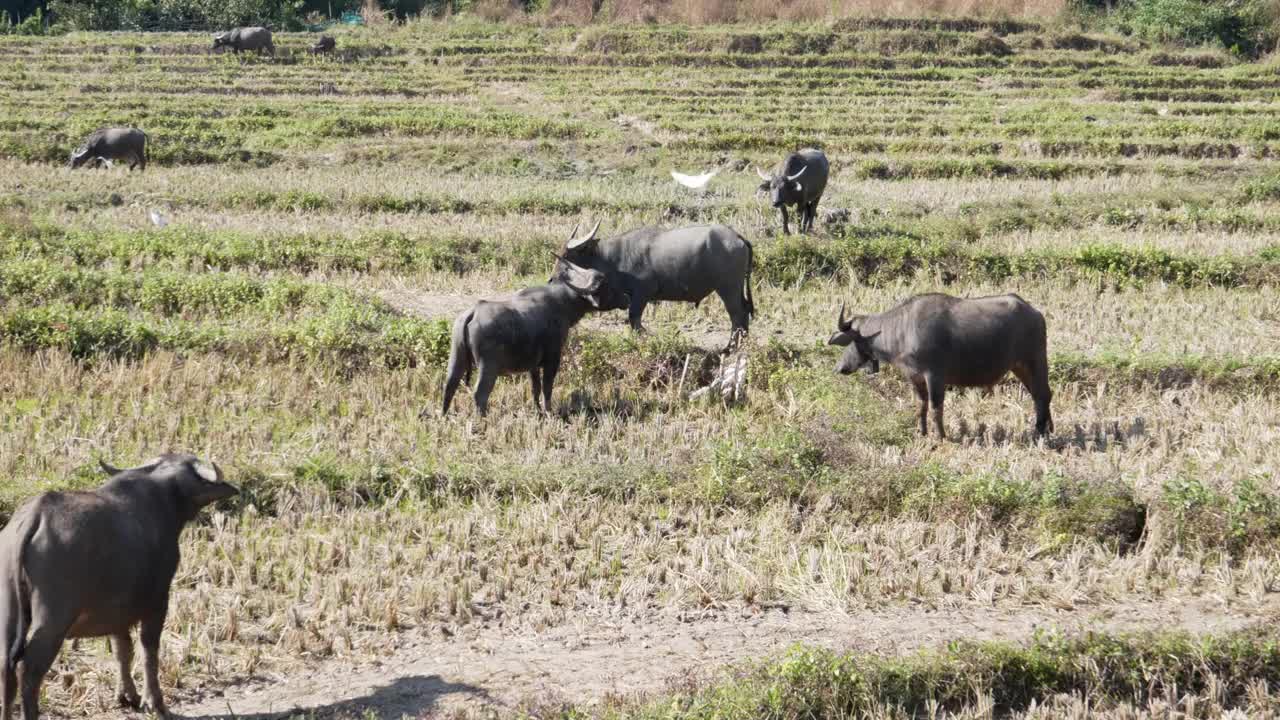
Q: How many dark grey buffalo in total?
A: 8